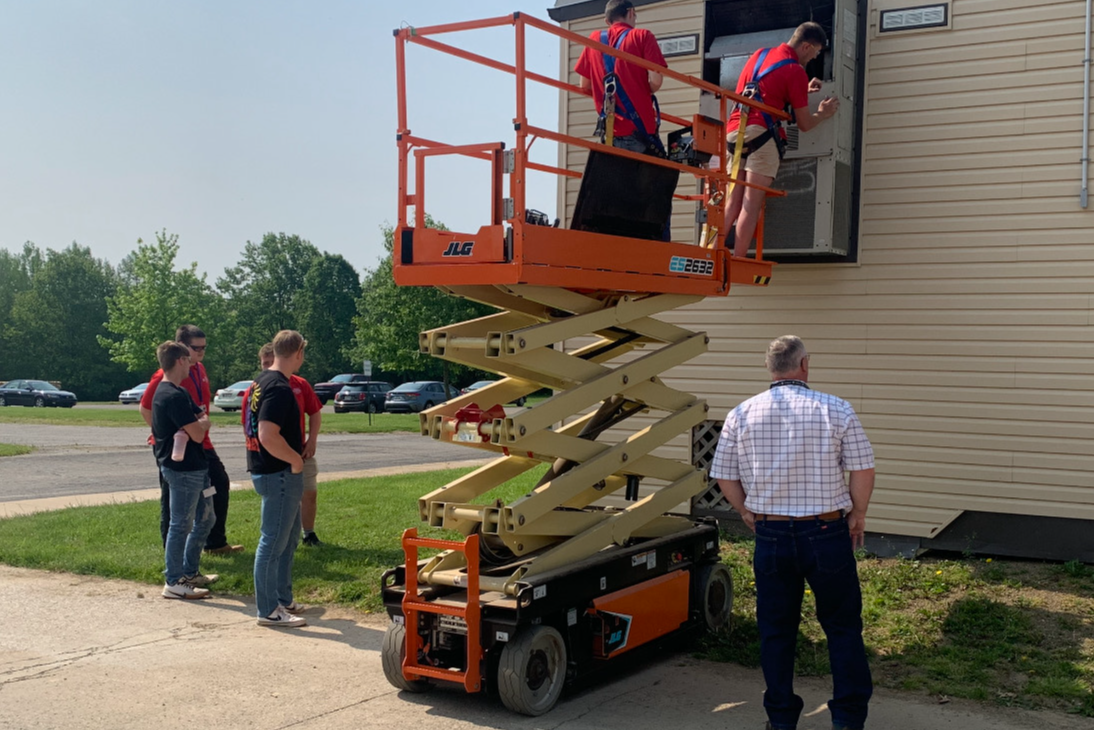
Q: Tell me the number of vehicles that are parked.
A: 7